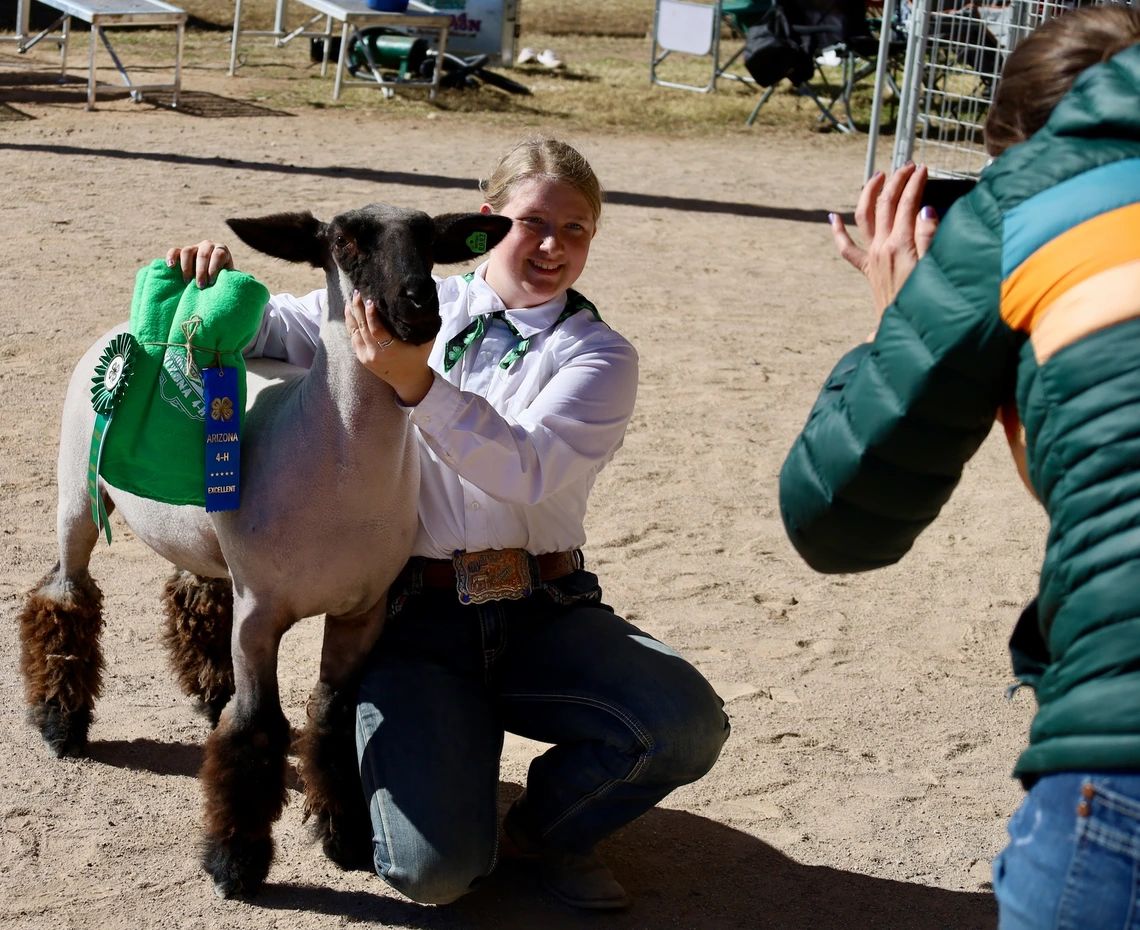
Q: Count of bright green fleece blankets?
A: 1